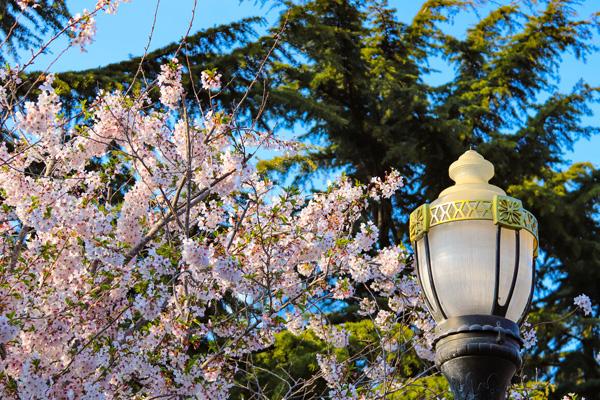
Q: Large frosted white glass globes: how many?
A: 1